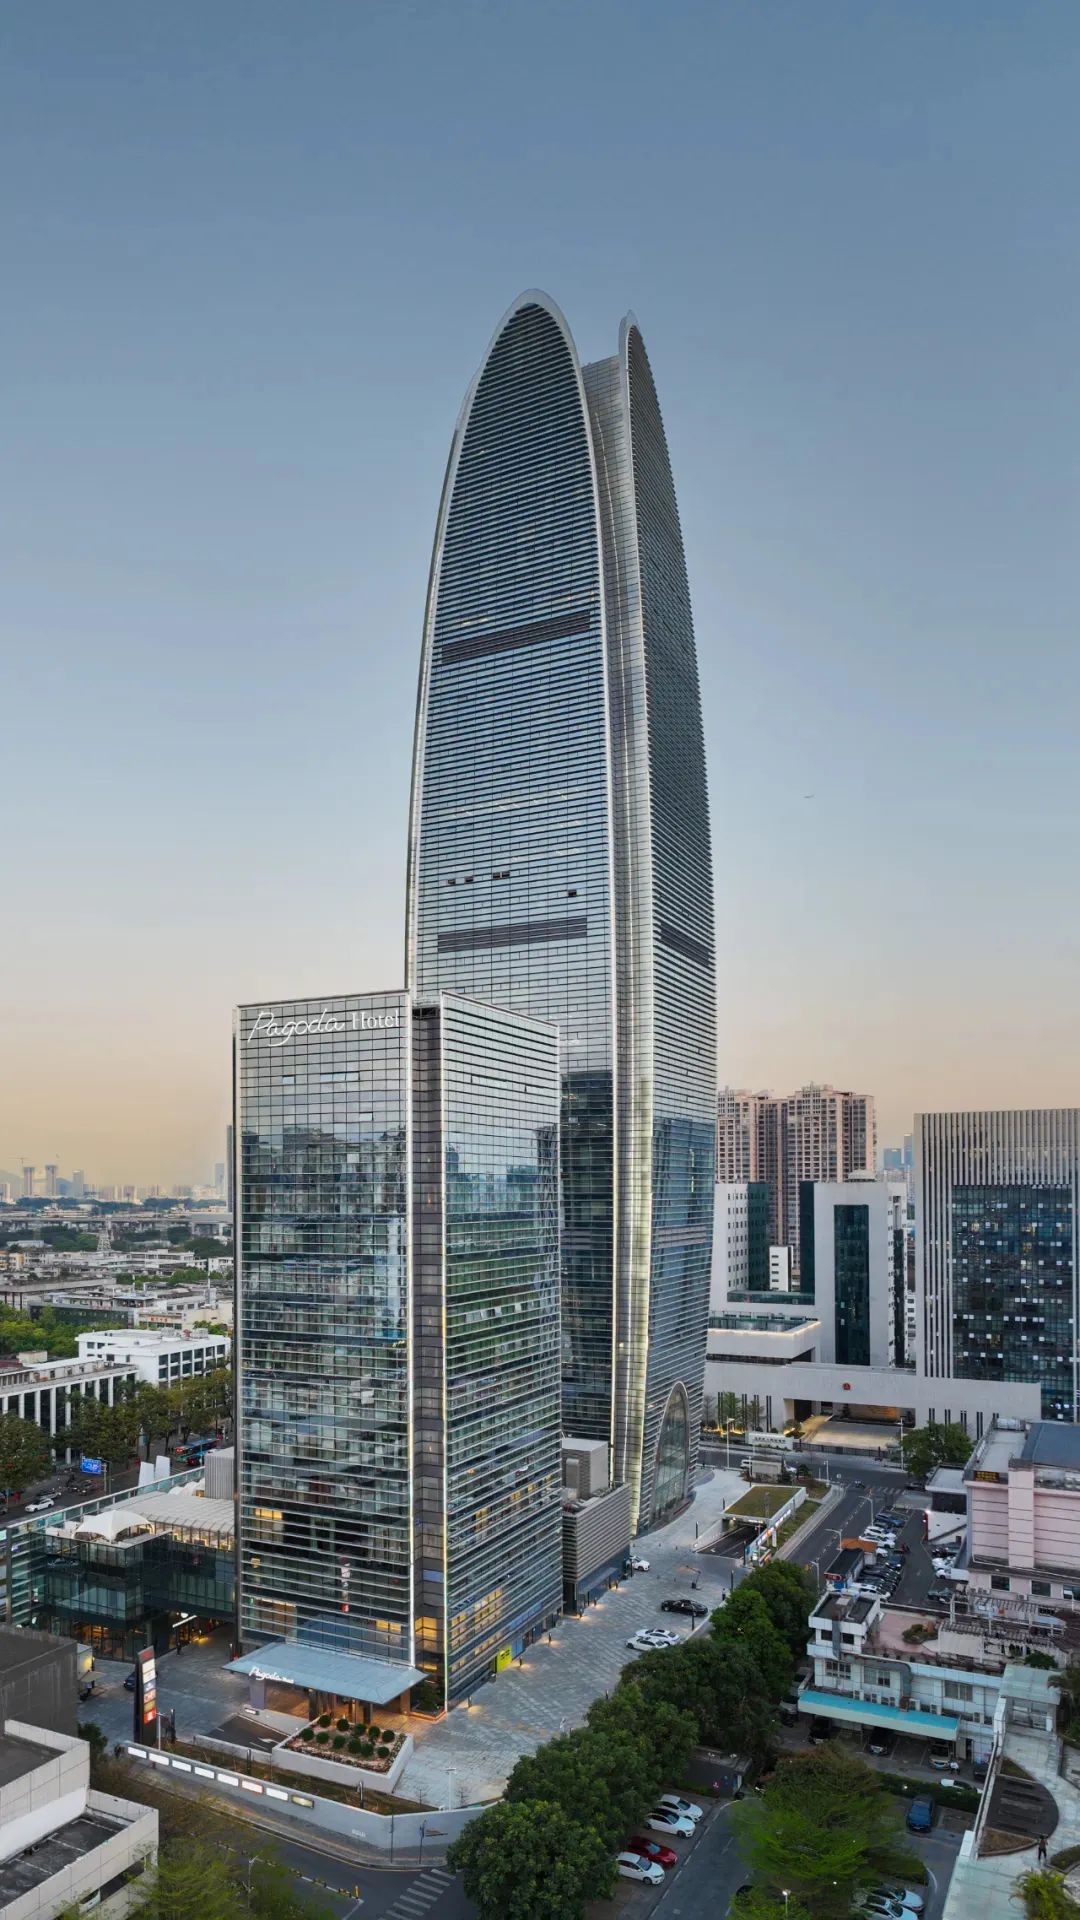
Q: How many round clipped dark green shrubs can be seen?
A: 11